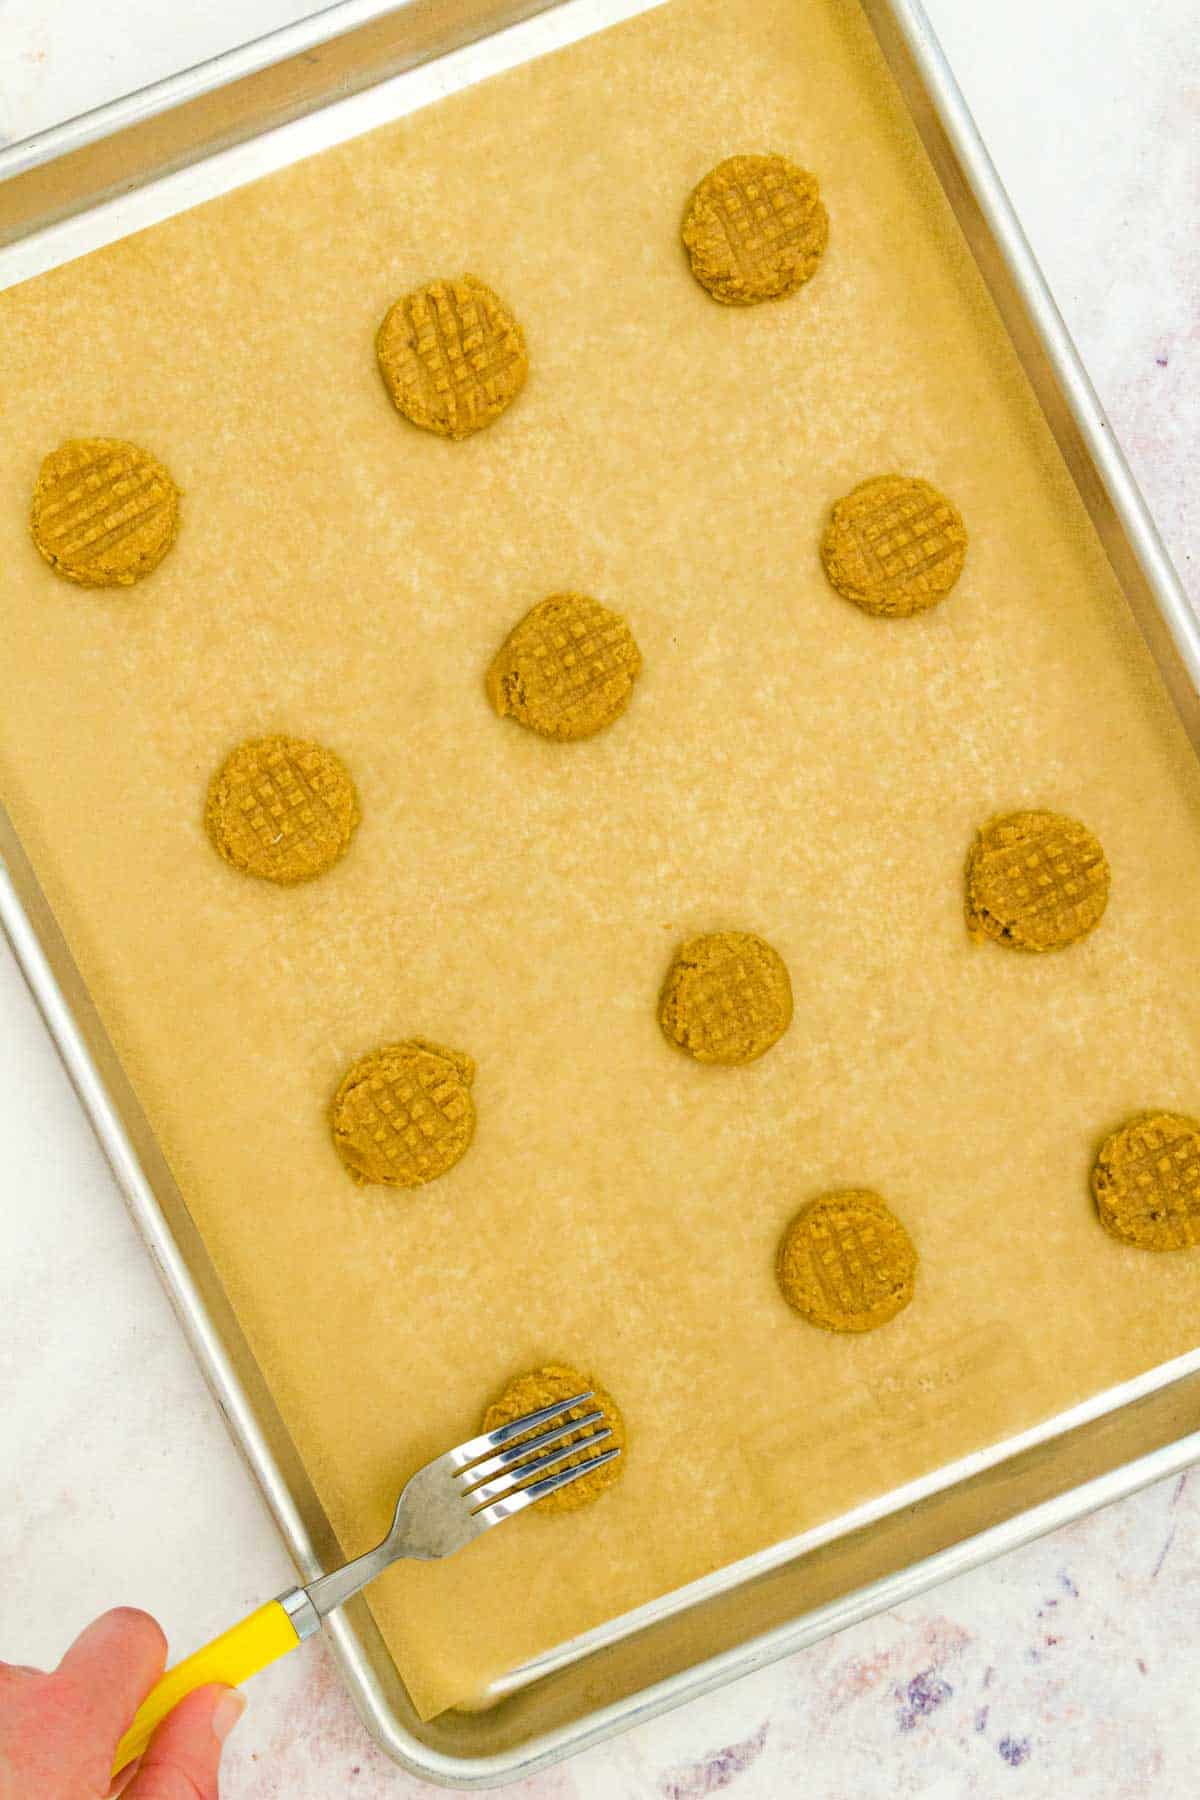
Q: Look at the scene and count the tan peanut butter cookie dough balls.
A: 12